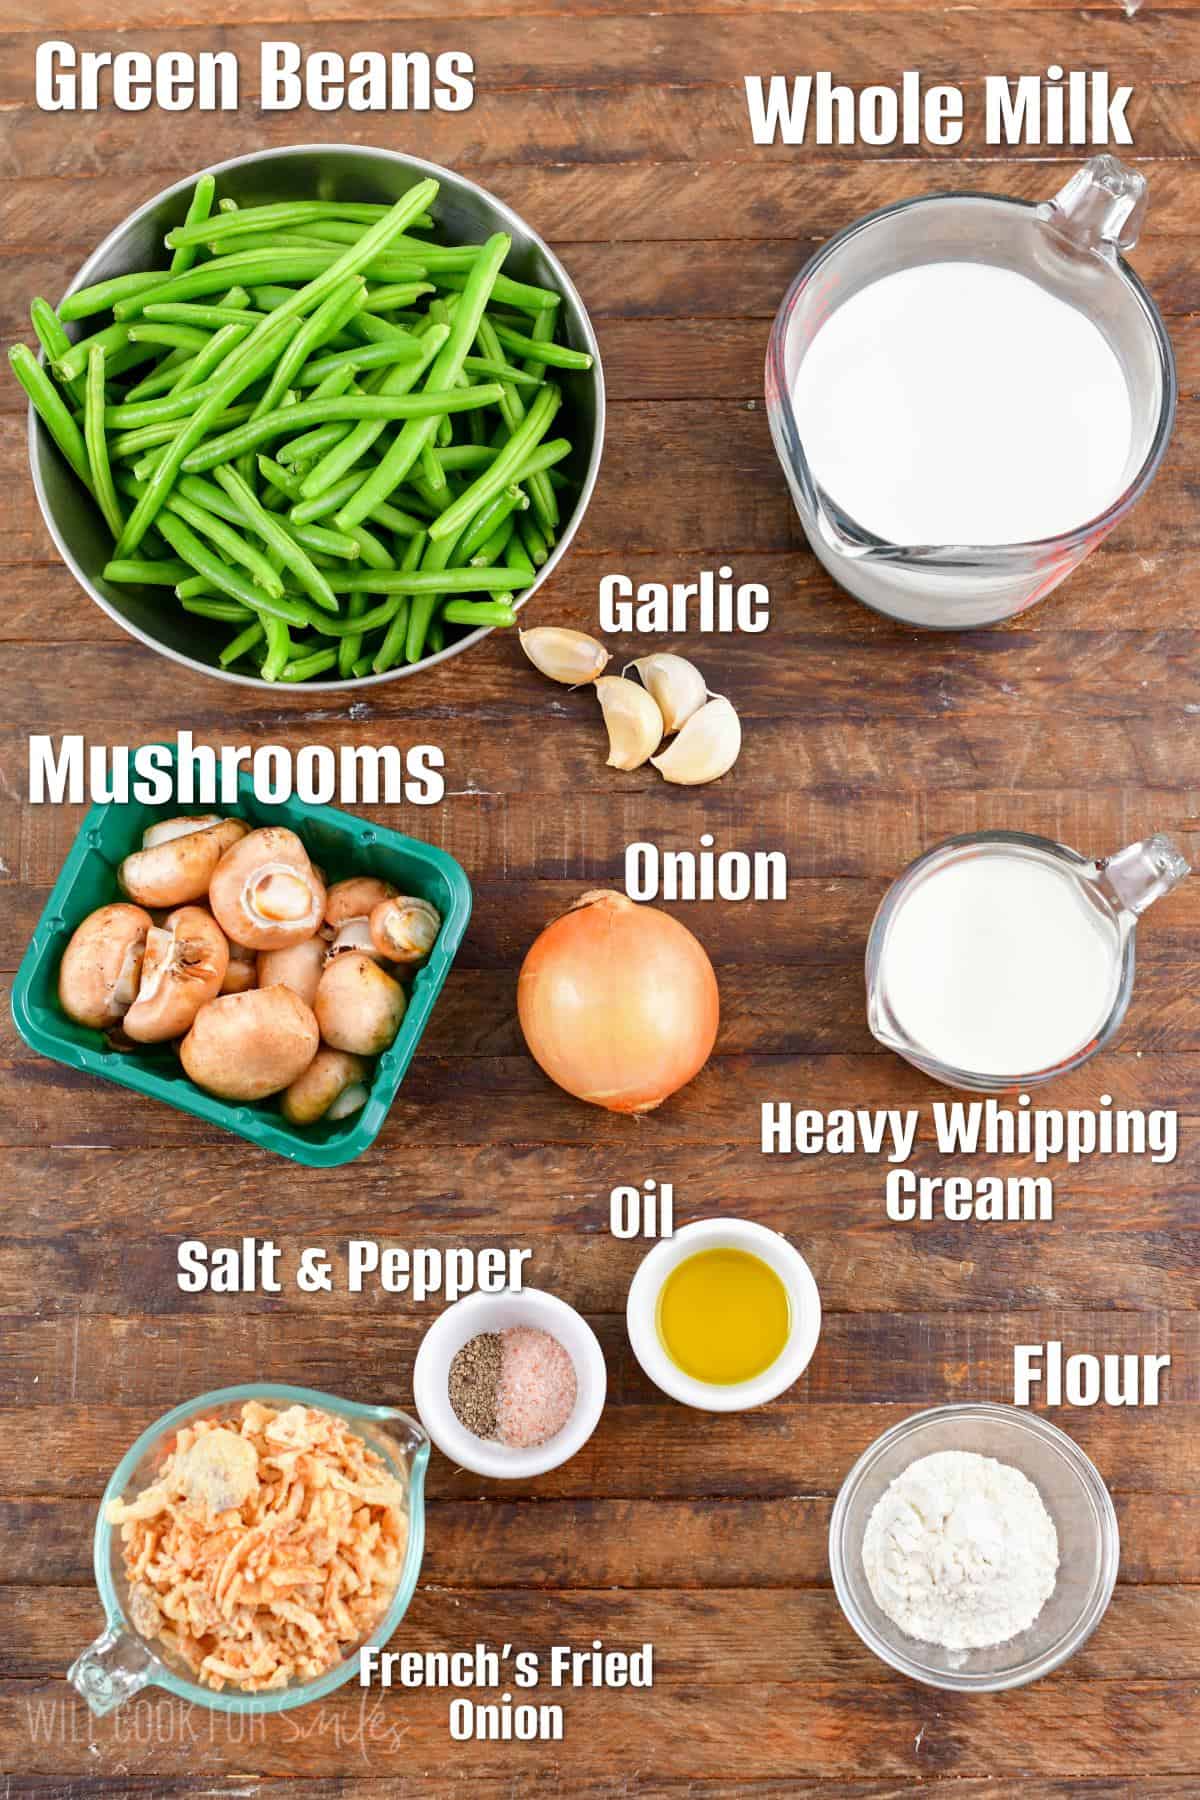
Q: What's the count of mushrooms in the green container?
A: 11